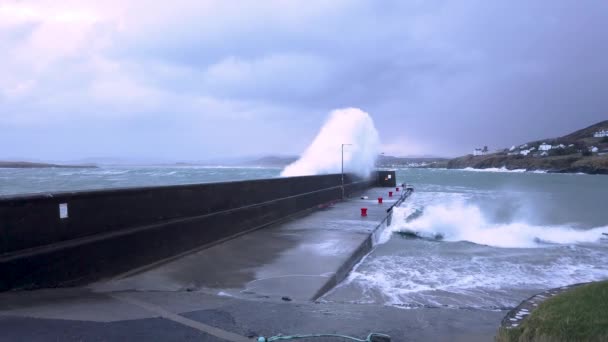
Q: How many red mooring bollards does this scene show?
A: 4